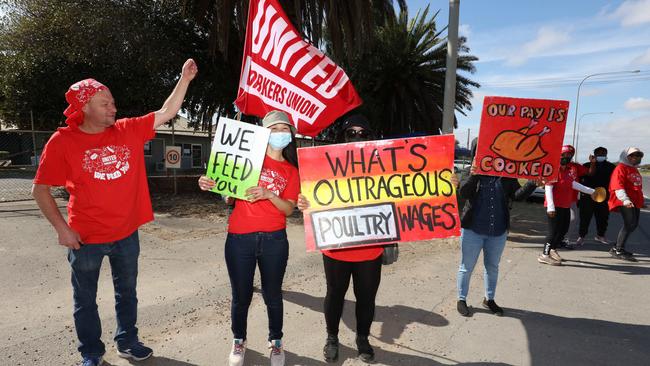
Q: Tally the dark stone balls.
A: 0